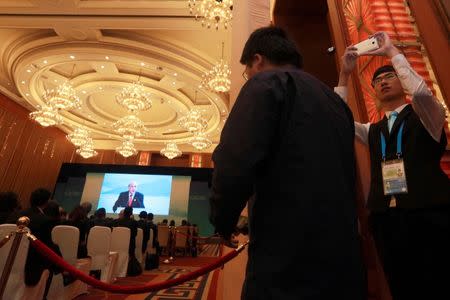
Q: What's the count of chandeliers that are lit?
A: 12